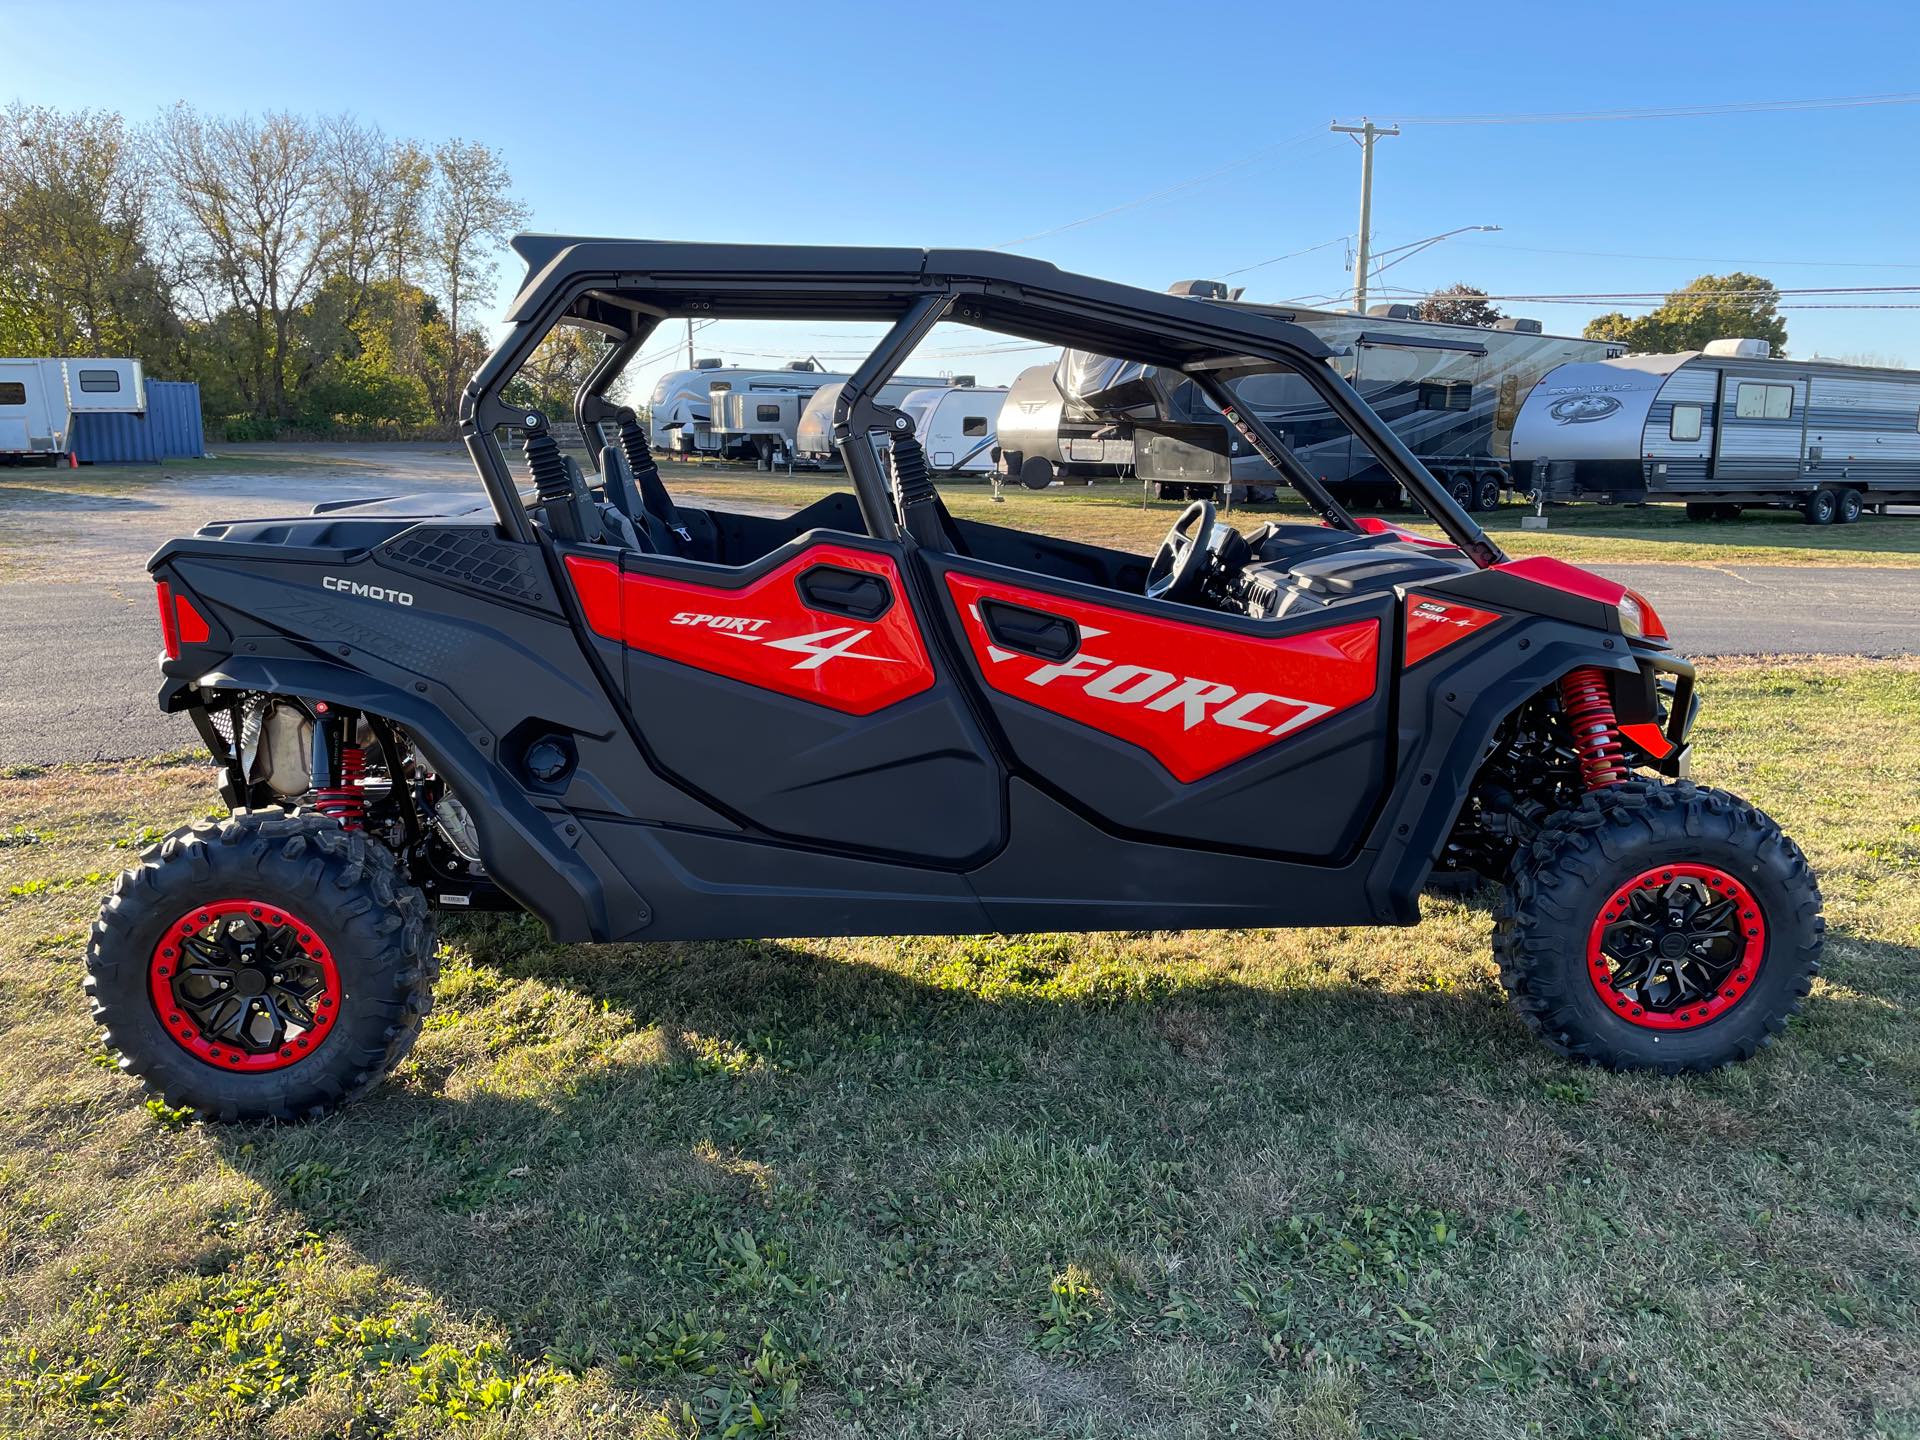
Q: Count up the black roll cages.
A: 1